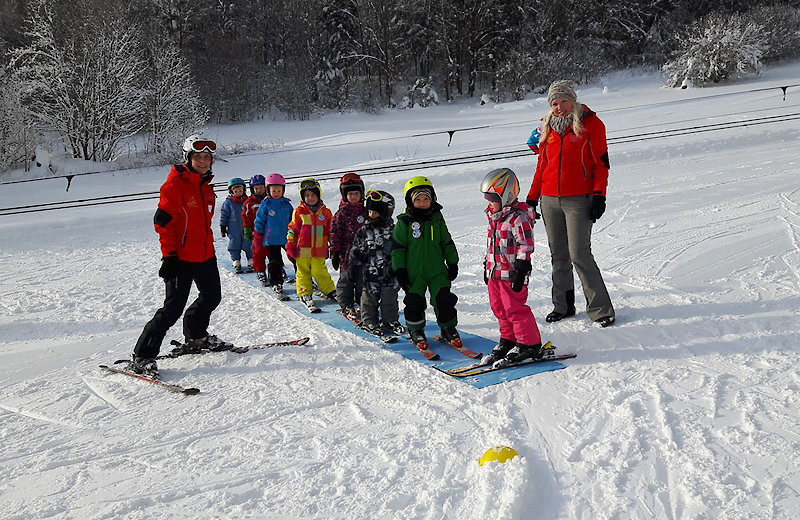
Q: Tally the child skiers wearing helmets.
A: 8